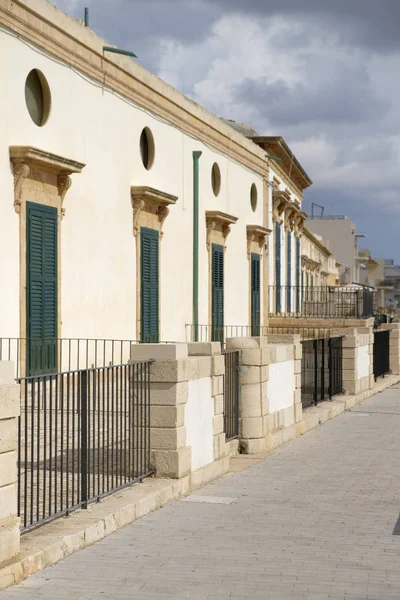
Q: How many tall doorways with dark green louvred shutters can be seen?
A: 4